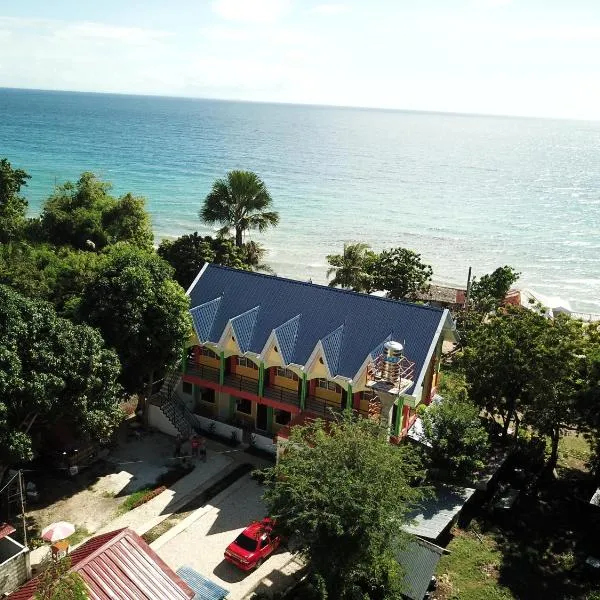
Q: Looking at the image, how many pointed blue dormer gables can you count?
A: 5